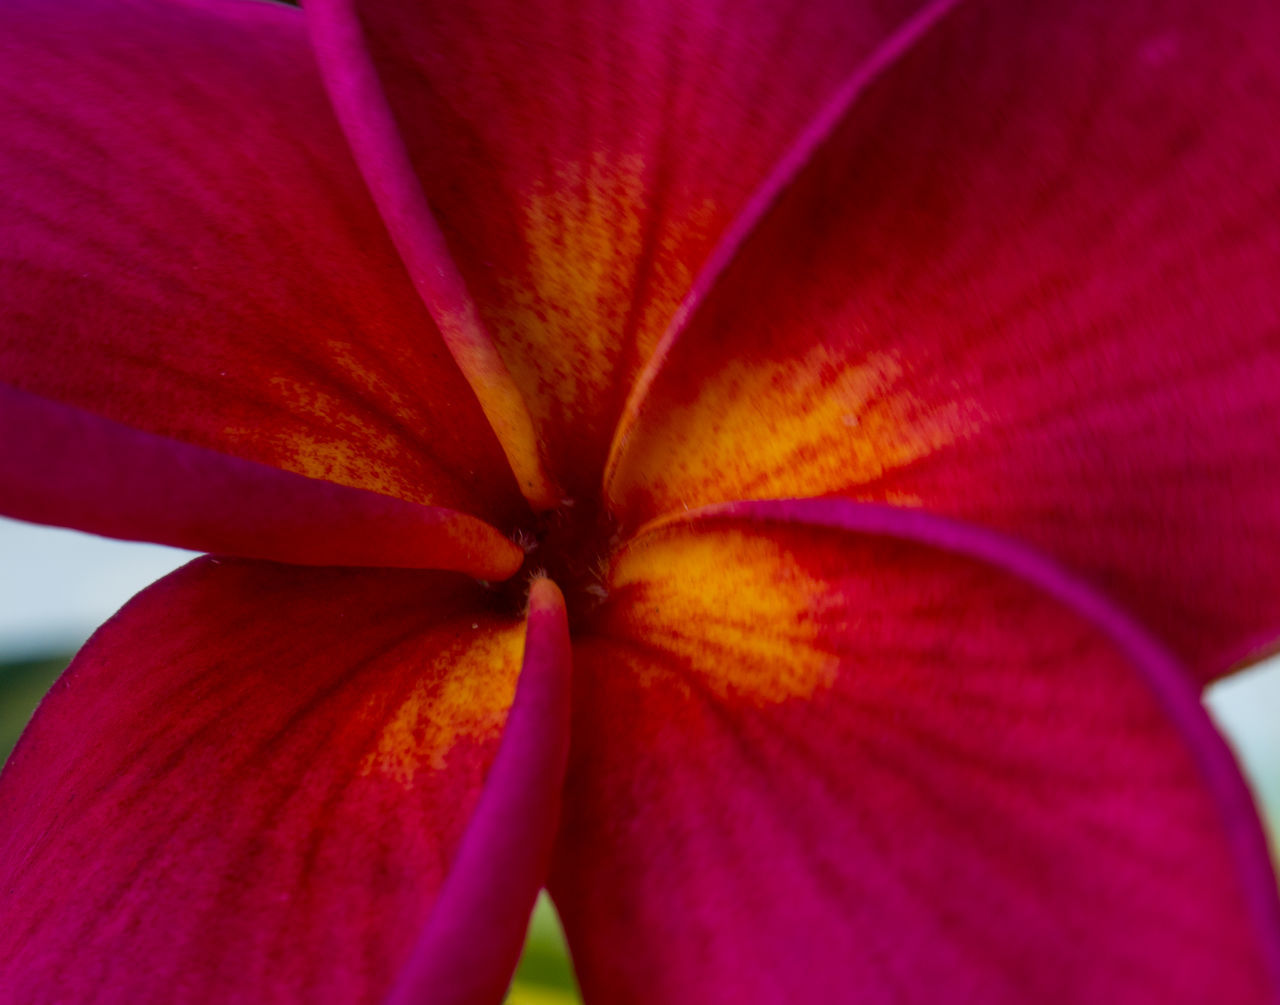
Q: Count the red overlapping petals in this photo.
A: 5